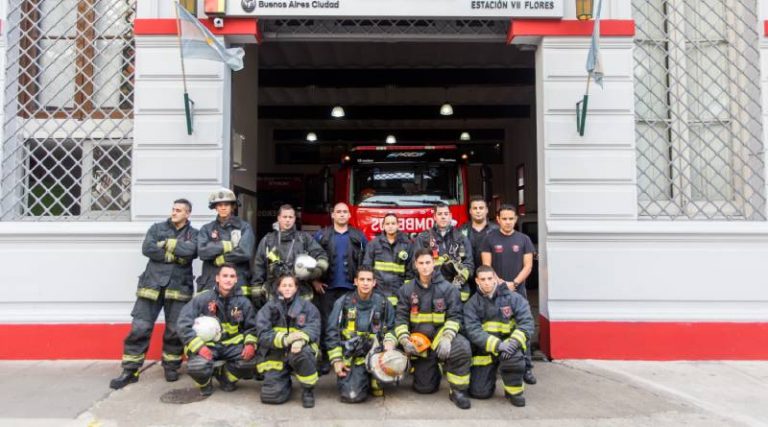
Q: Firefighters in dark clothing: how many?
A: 13